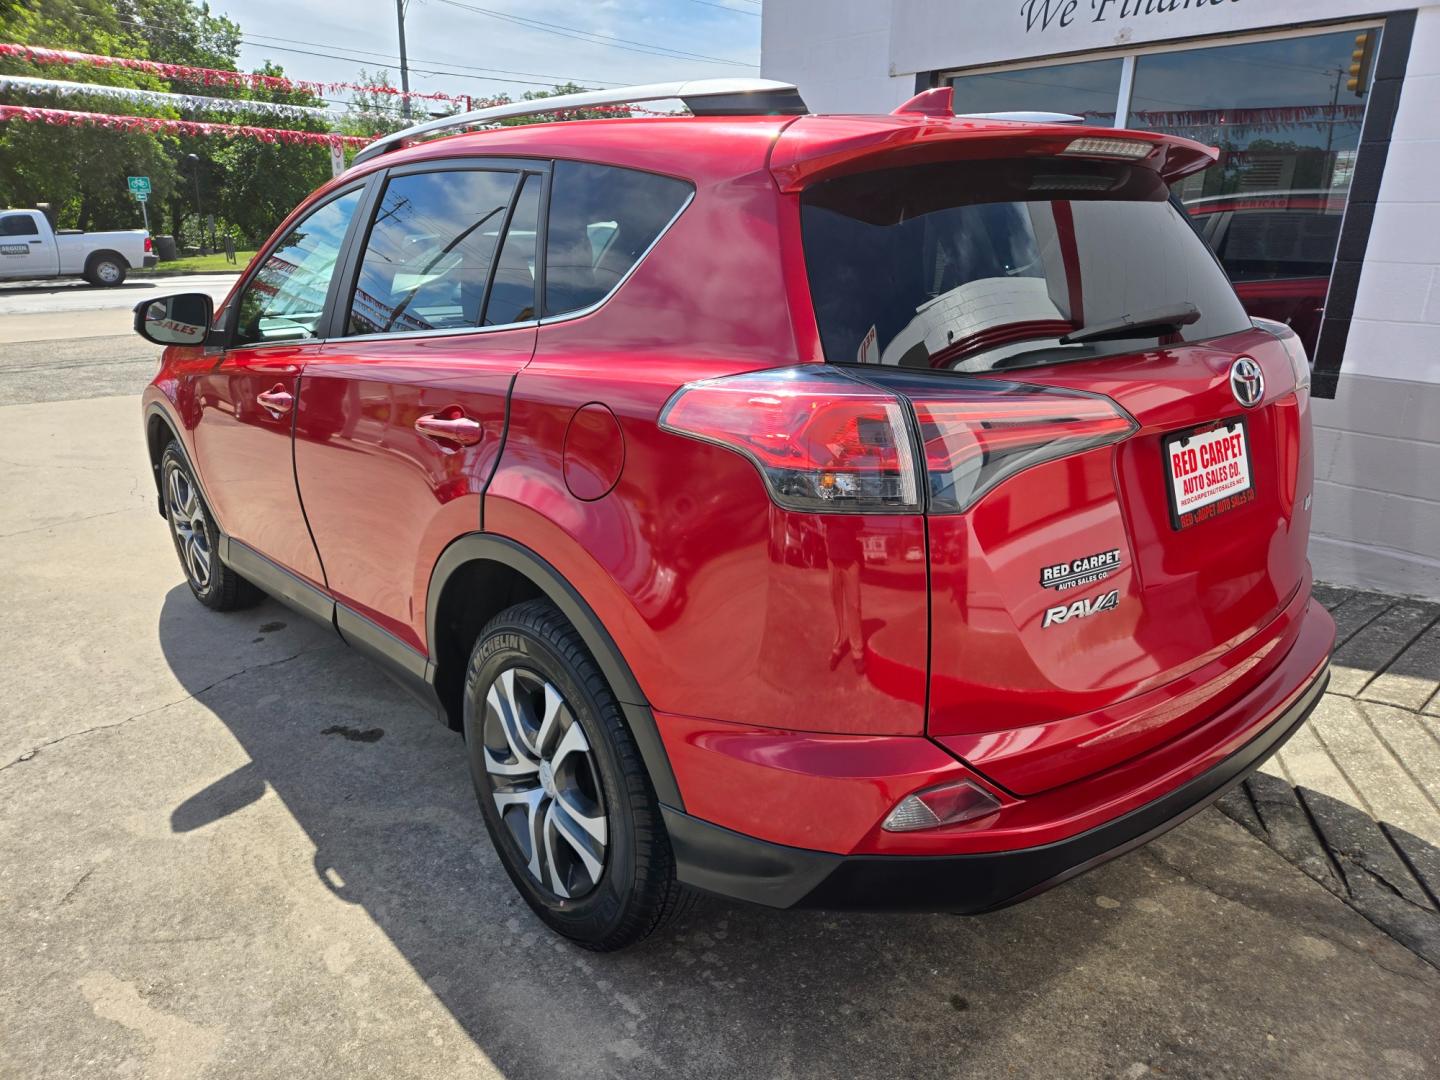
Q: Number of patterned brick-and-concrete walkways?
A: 1